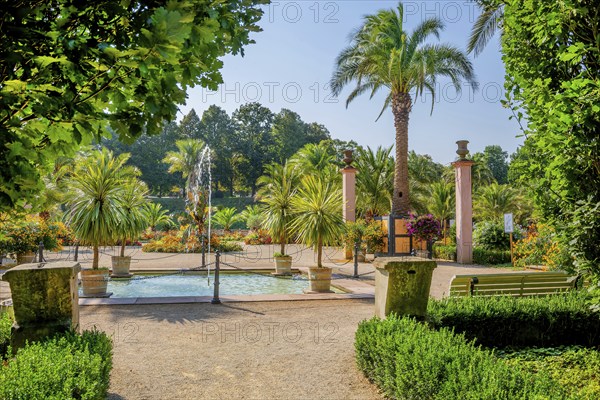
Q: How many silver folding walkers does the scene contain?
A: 0